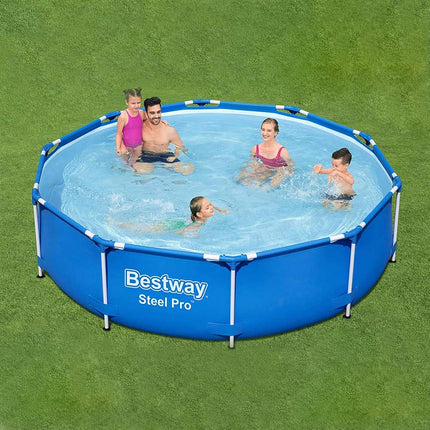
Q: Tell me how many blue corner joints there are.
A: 10